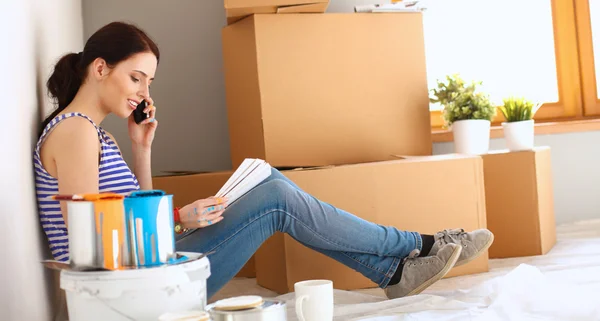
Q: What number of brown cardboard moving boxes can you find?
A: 5